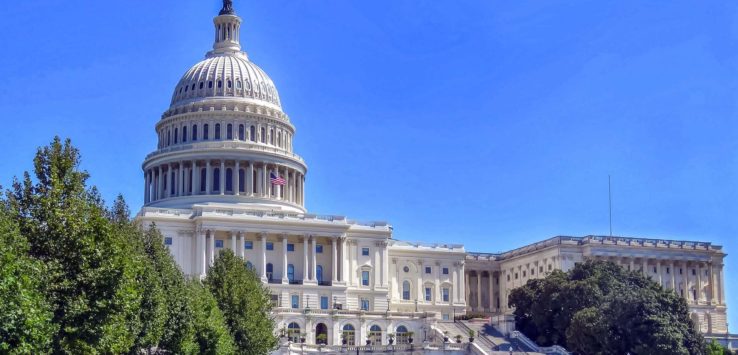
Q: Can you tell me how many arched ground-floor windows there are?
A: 5